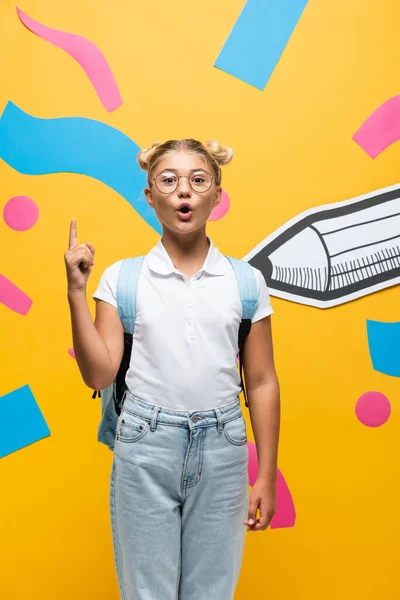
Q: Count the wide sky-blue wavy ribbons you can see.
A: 1